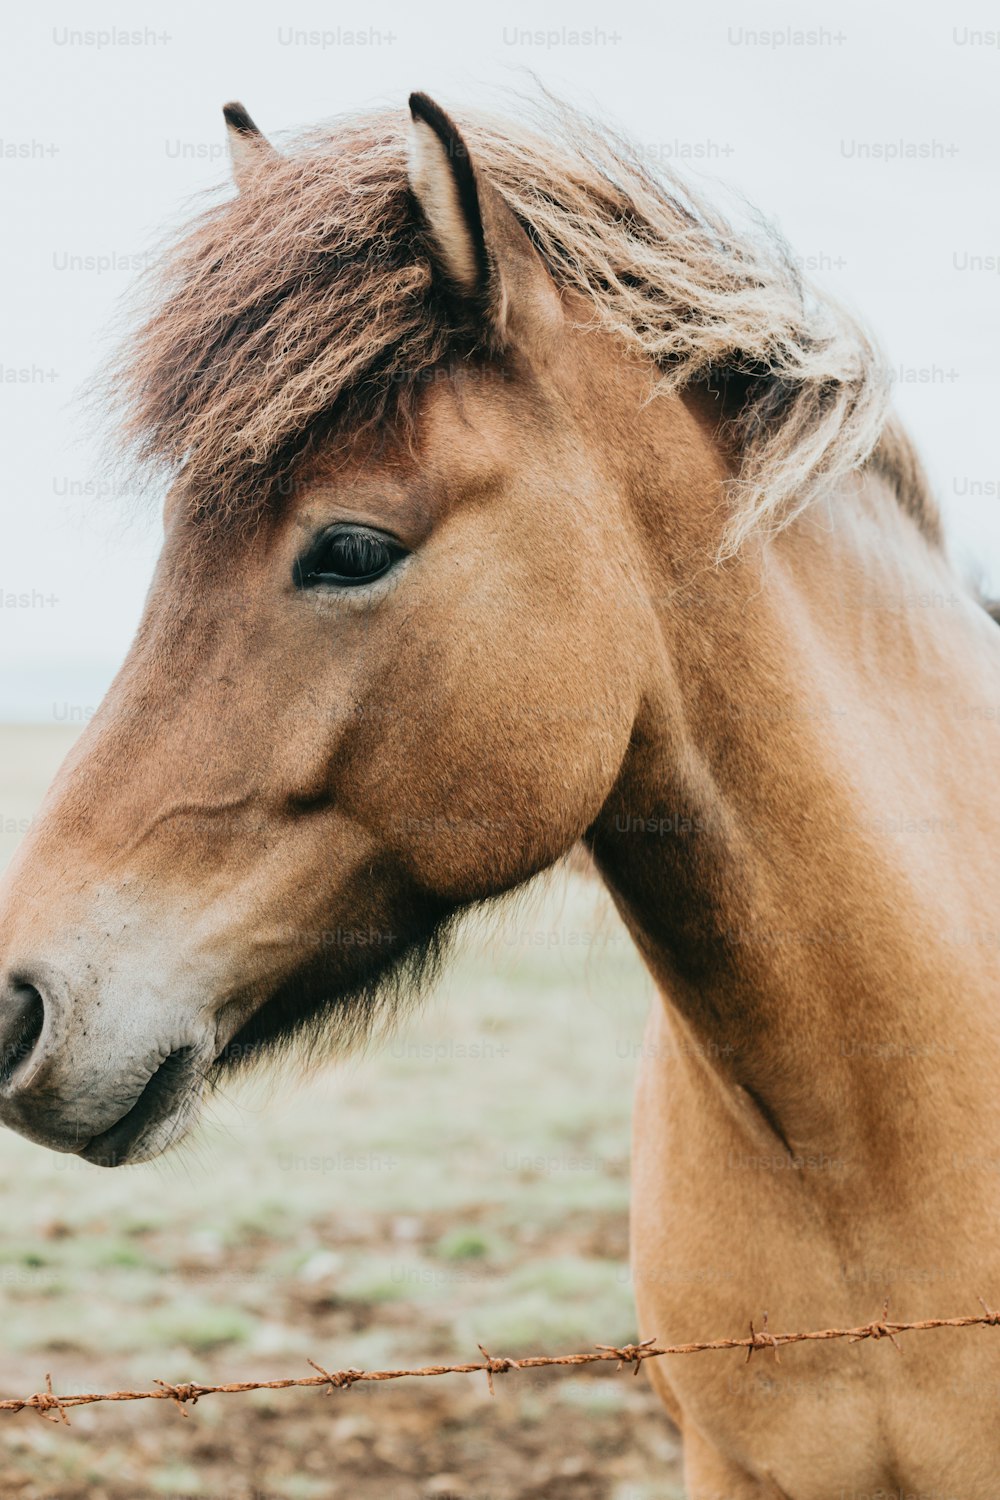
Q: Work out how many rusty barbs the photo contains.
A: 8